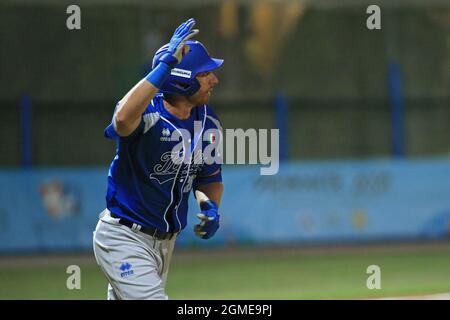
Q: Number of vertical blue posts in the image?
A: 3